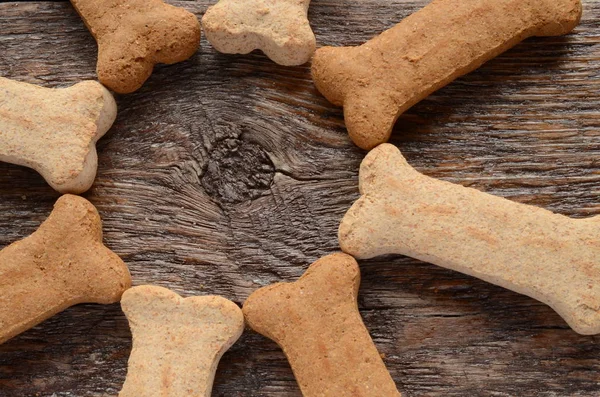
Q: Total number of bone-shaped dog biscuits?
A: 8